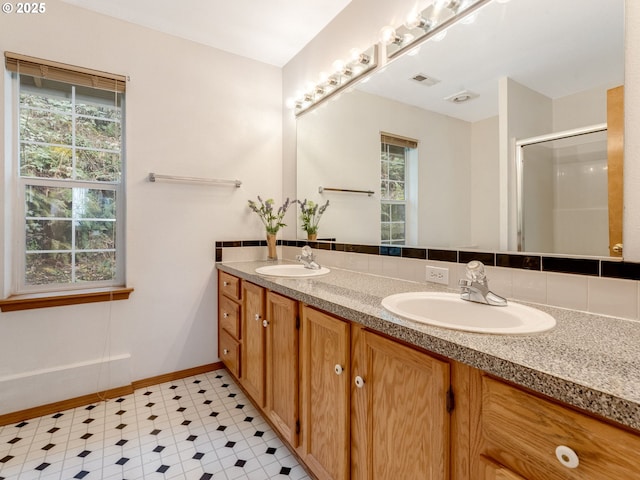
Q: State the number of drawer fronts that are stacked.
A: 3